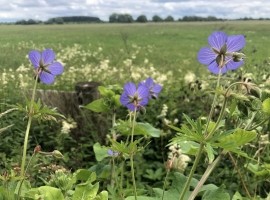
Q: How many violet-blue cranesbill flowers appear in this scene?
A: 4